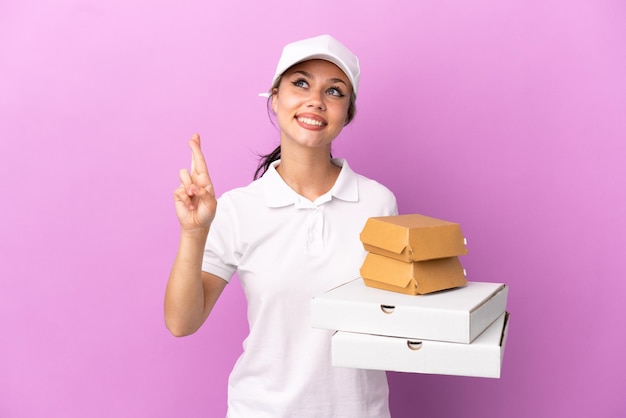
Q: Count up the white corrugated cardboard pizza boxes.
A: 2